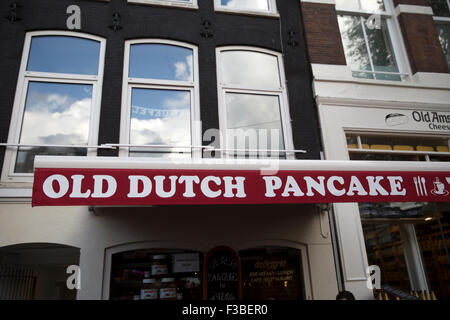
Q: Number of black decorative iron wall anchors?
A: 4